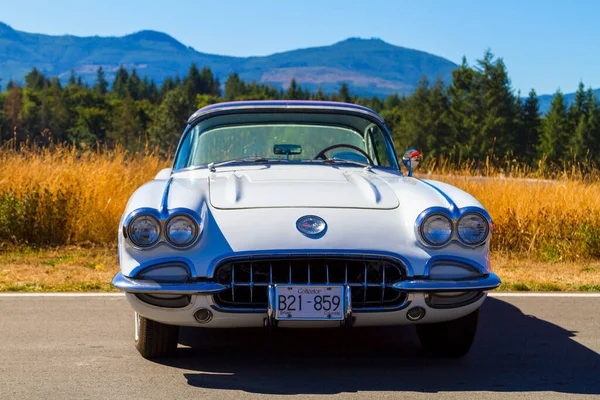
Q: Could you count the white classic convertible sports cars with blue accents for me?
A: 1